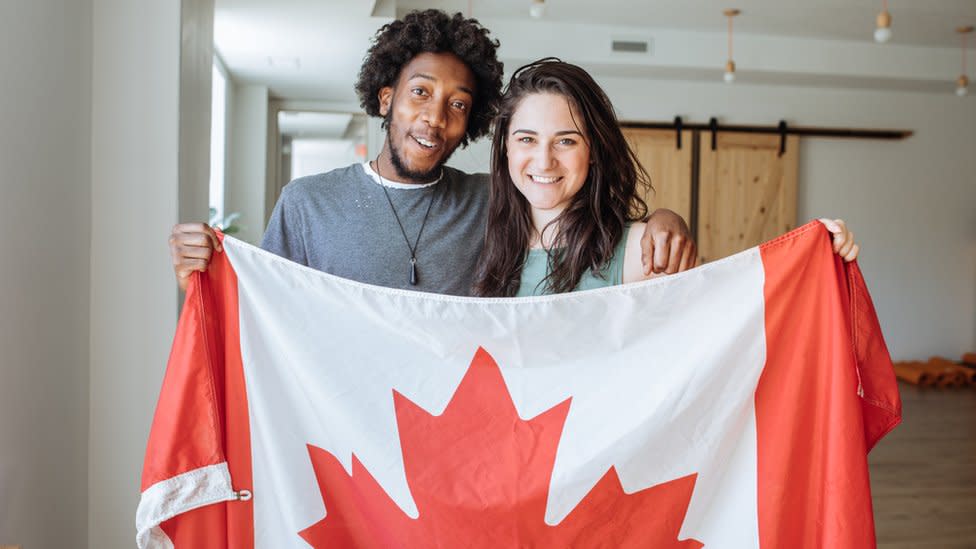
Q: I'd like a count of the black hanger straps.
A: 3